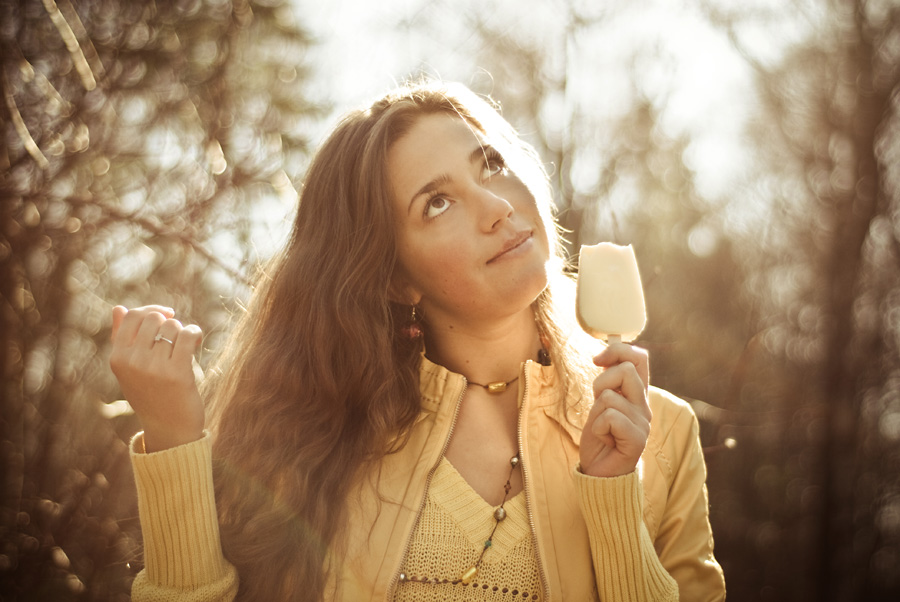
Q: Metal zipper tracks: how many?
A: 2